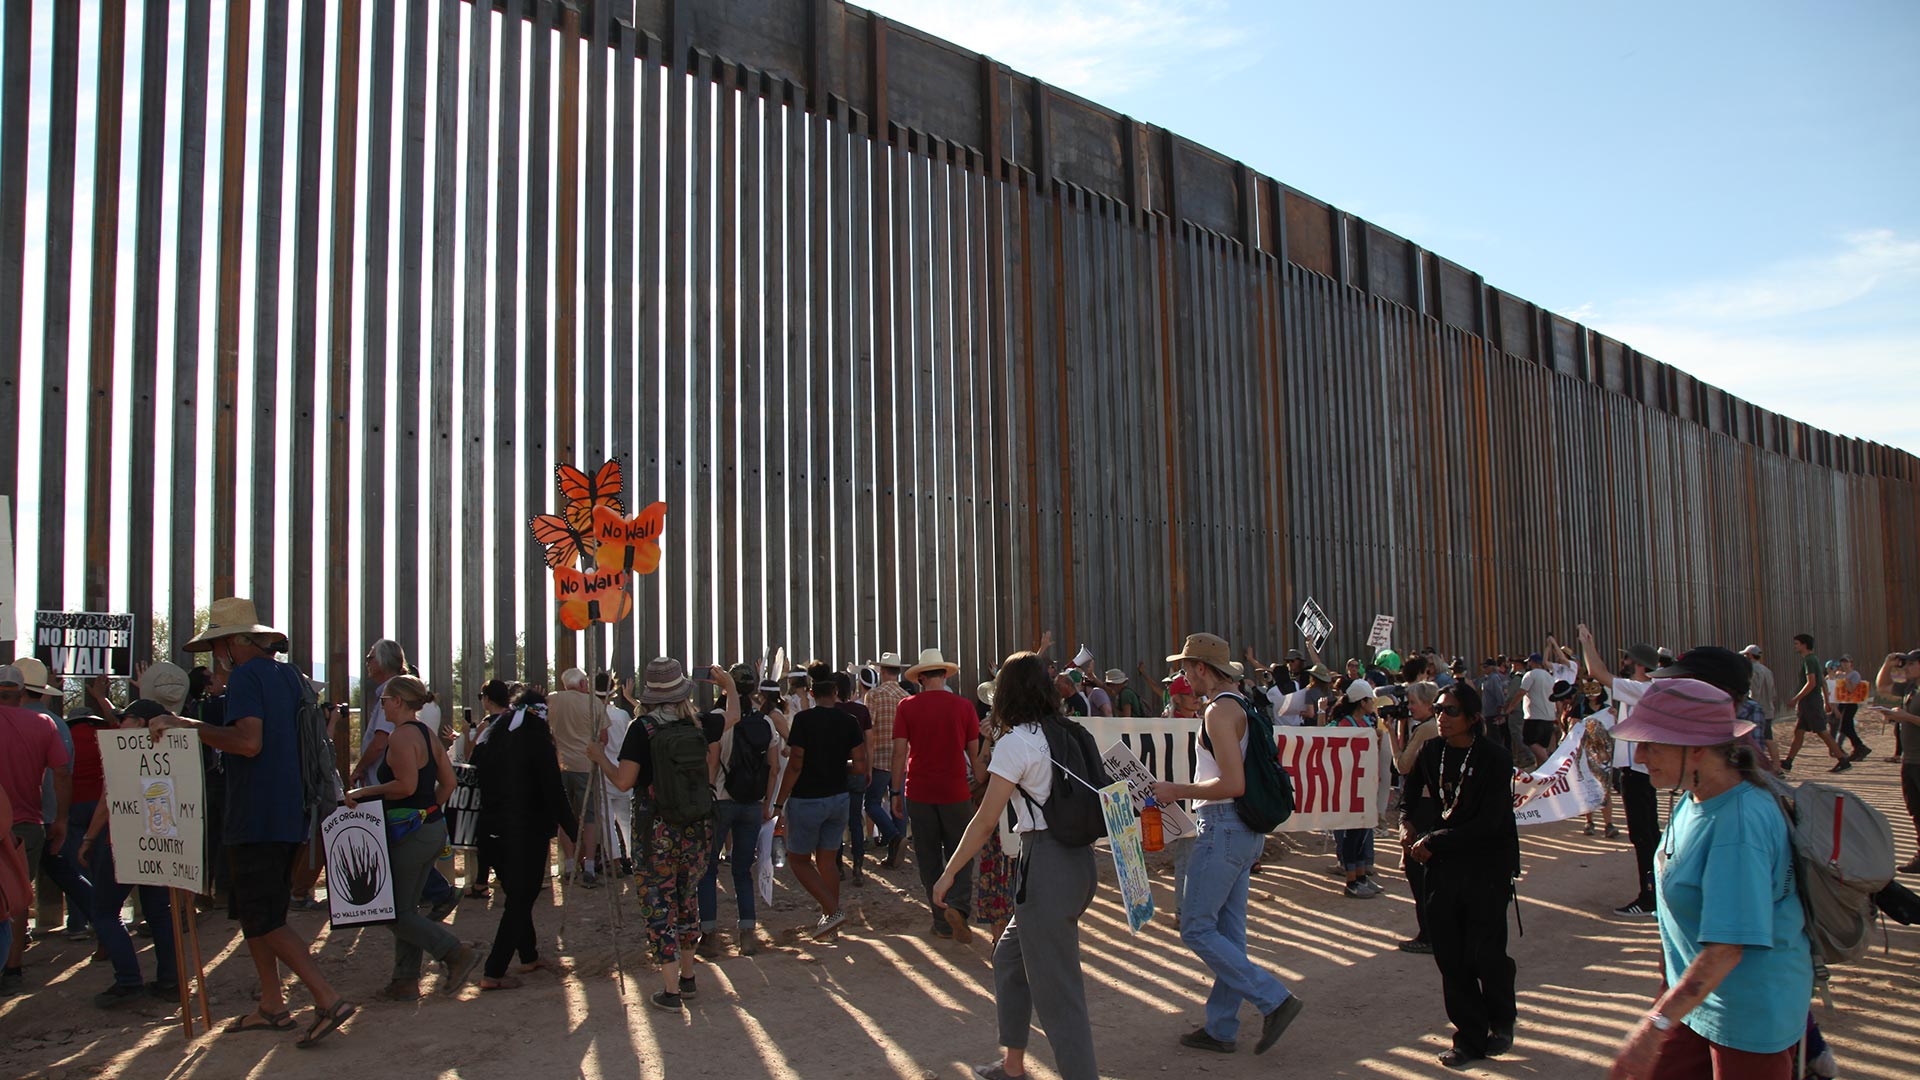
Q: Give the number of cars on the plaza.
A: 0